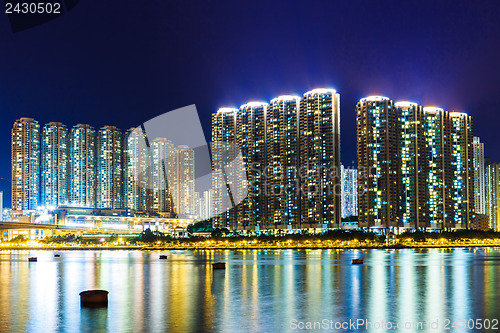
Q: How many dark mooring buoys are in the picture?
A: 6